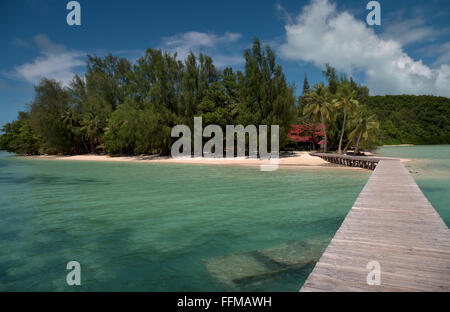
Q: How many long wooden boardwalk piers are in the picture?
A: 1